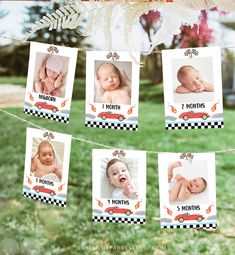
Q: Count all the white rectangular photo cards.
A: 6